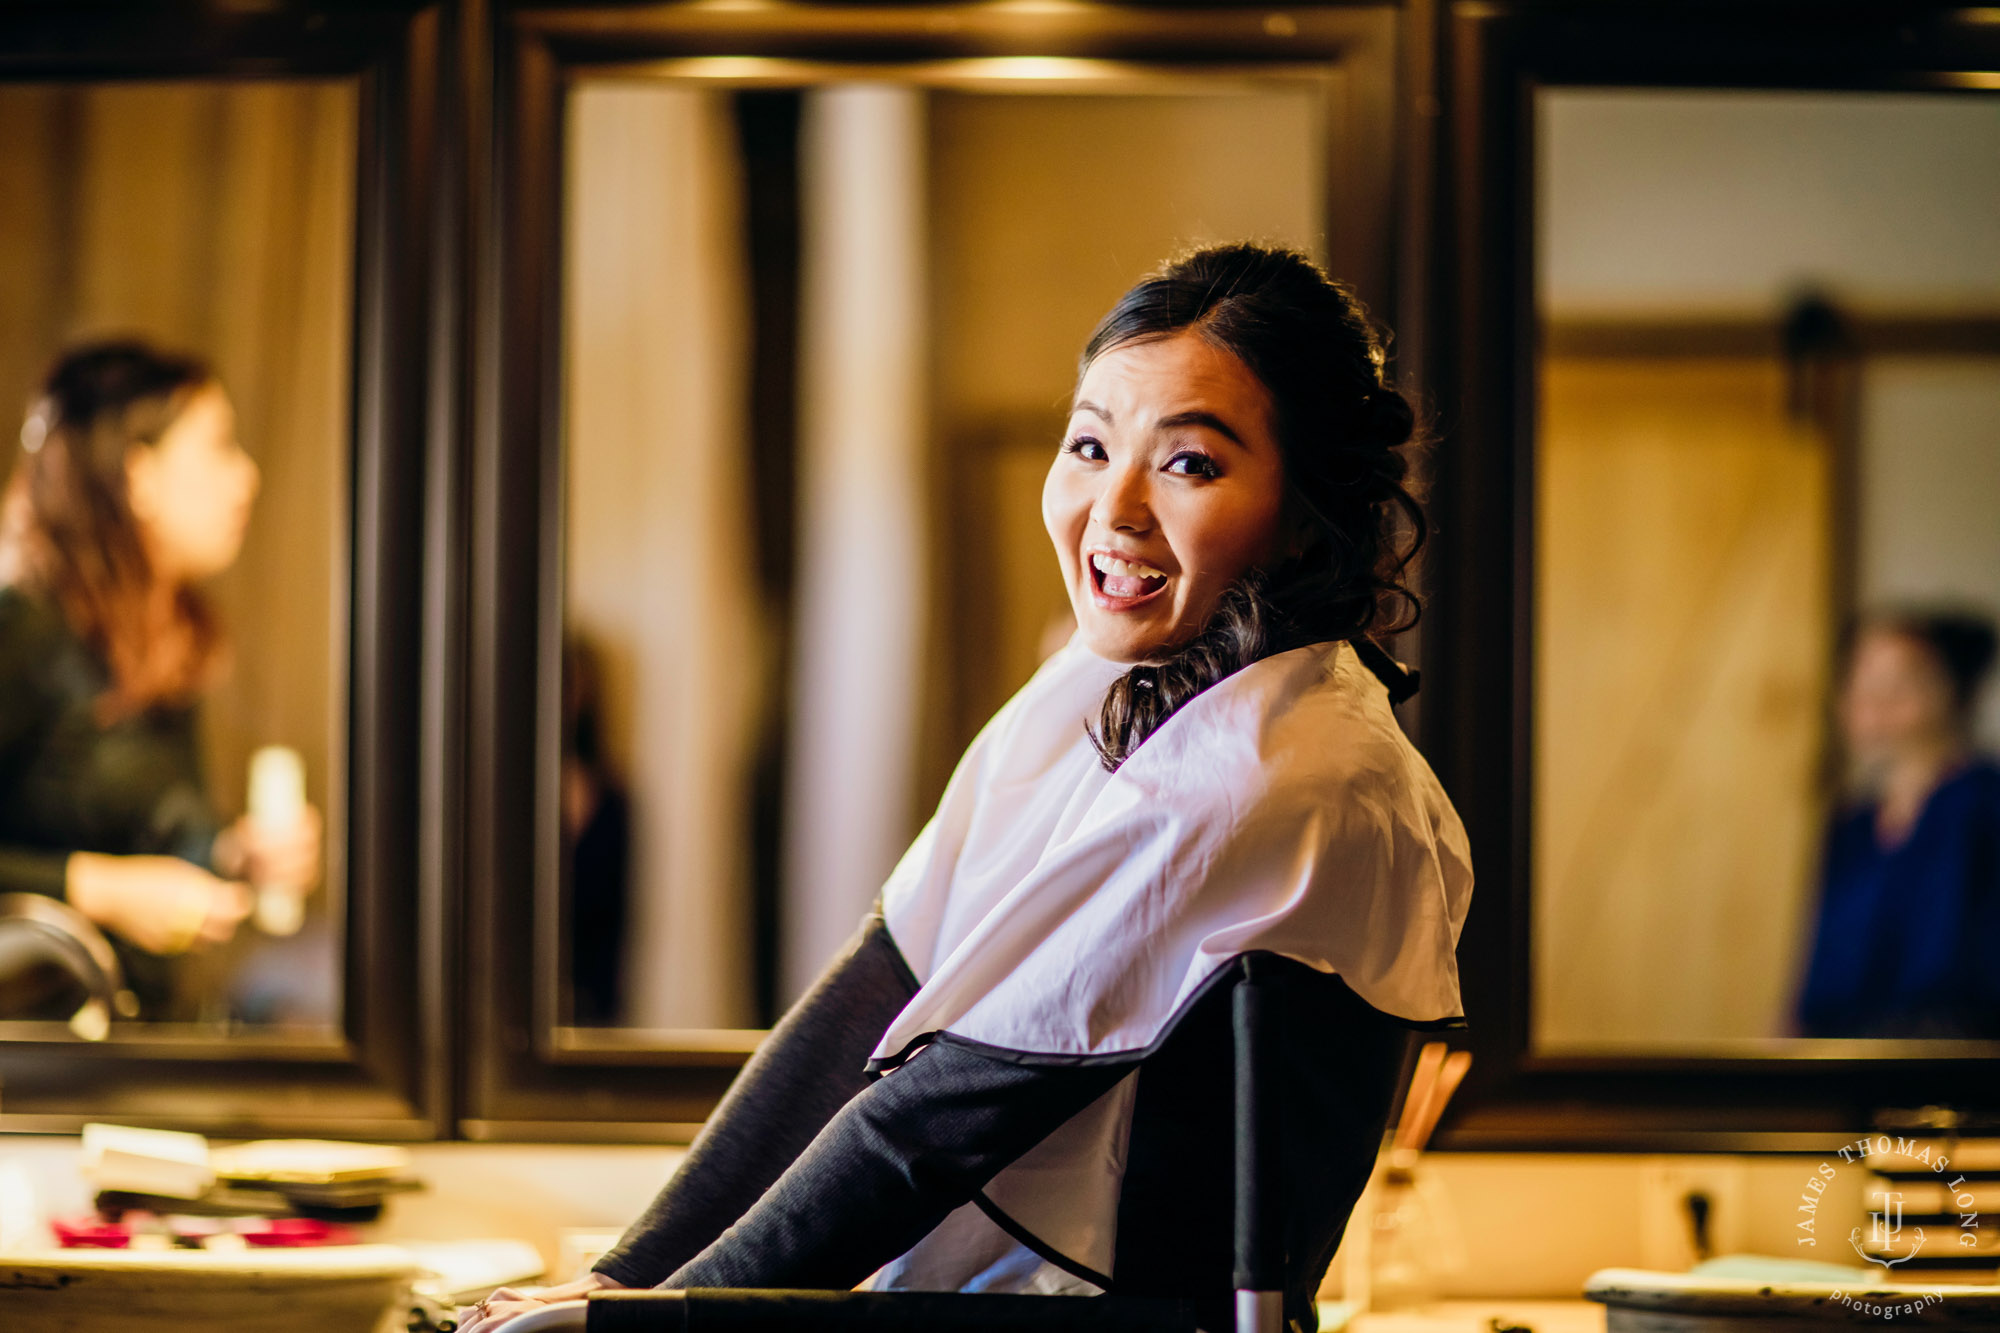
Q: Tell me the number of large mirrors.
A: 3